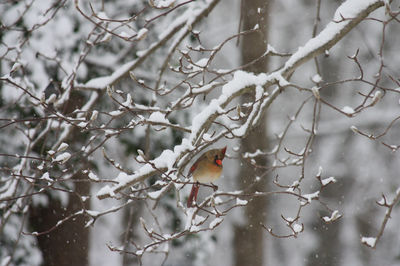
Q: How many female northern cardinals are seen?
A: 1